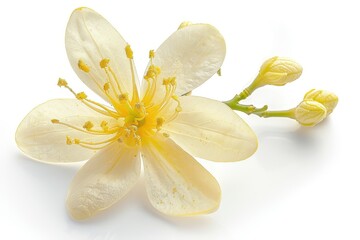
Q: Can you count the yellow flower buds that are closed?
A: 3